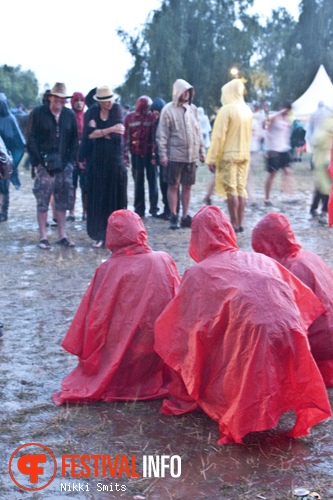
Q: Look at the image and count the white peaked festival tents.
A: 1